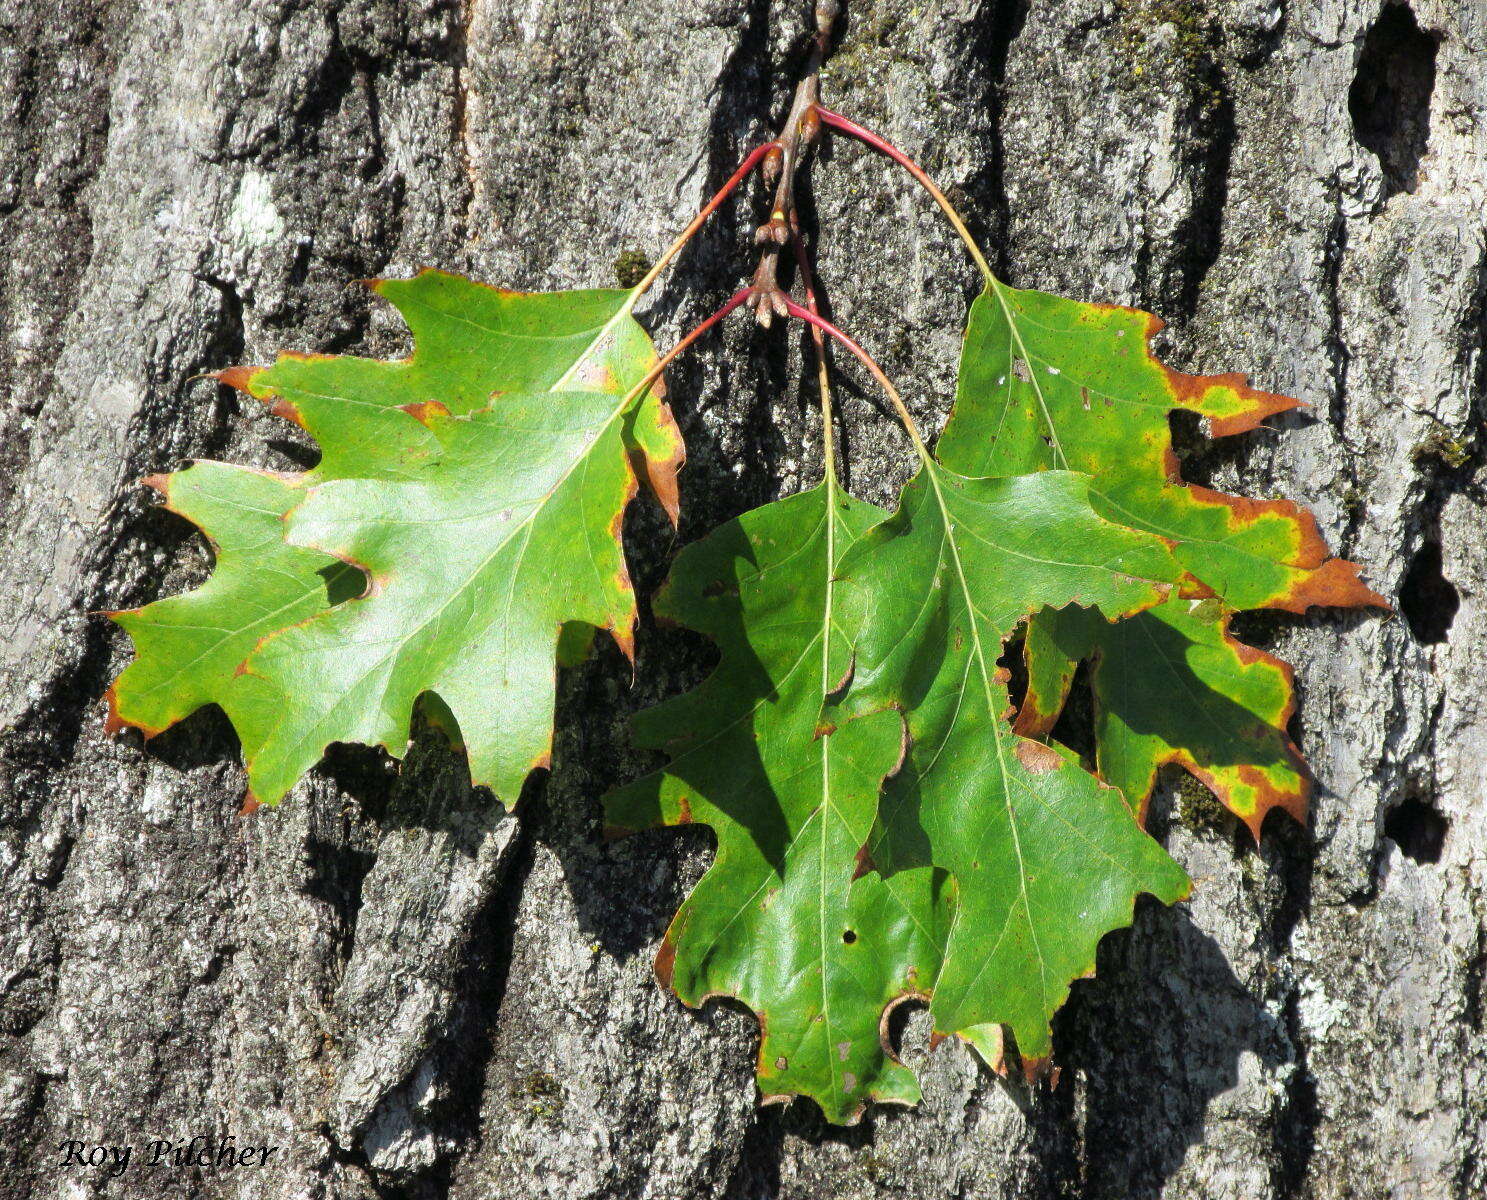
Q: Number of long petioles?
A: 5